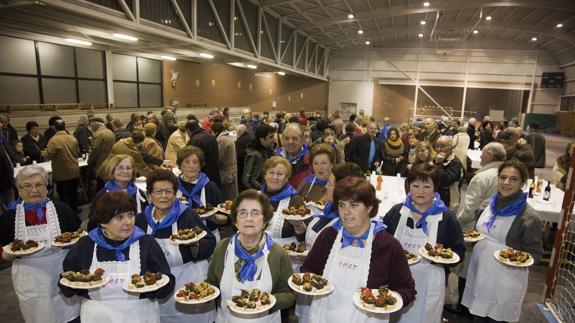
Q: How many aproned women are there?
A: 12